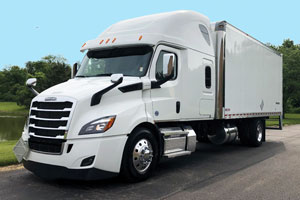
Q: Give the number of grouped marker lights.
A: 3